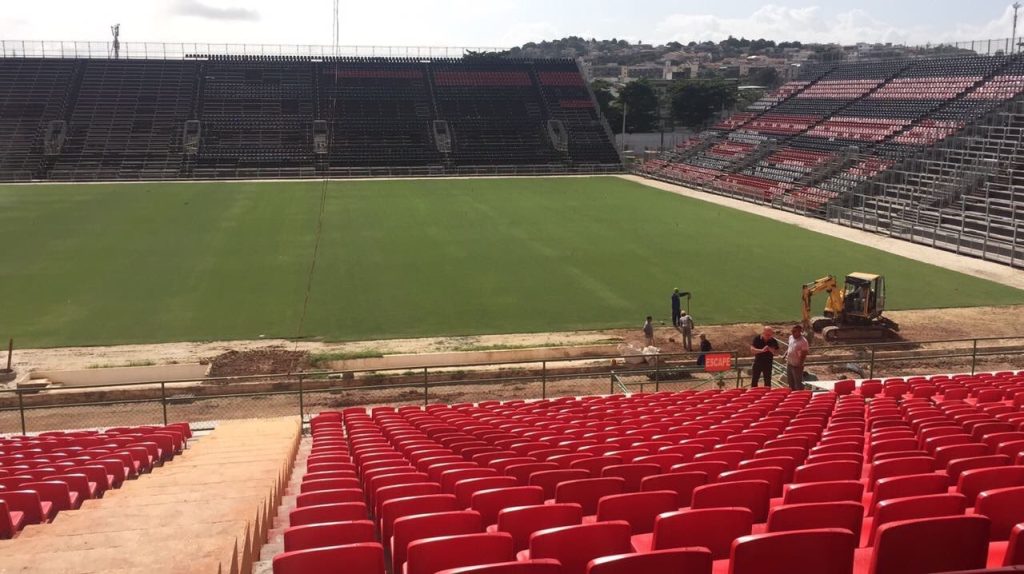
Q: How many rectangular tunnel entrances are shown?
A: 5